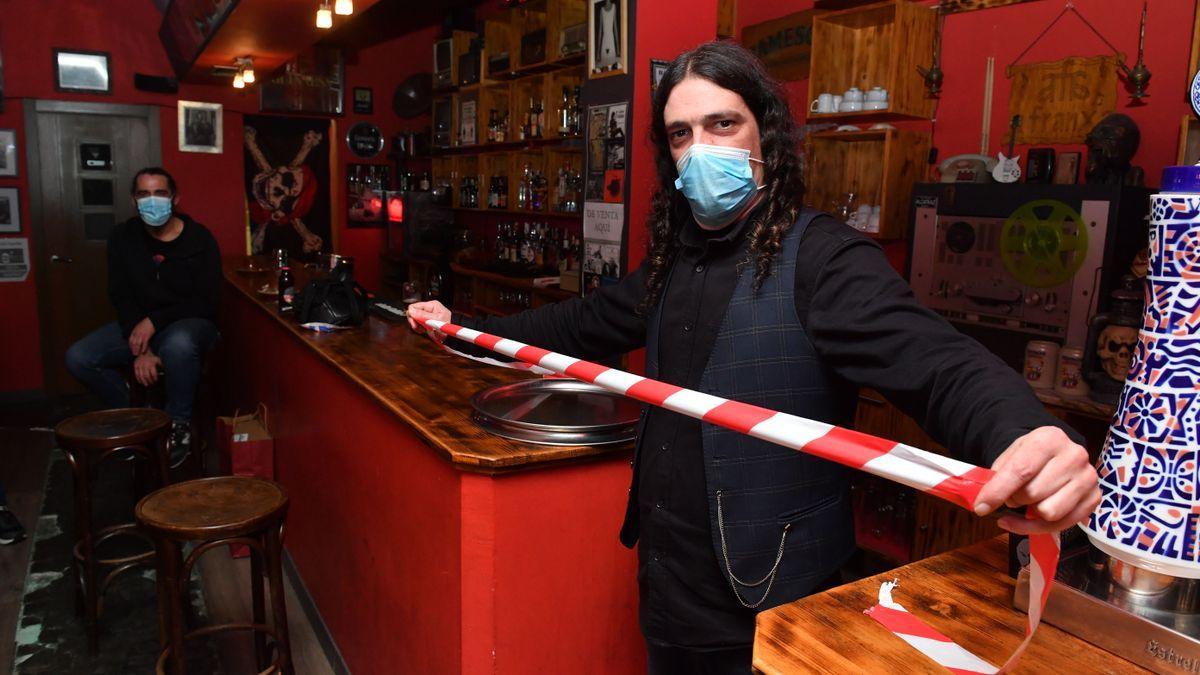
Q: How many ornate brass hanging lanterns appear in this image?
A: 2